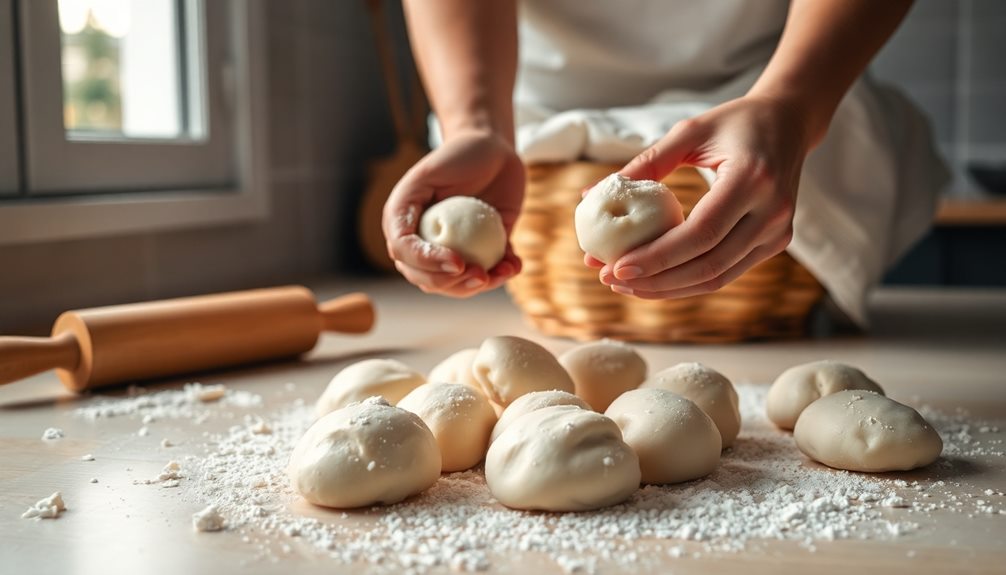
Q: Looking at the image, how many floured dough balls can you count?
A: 14